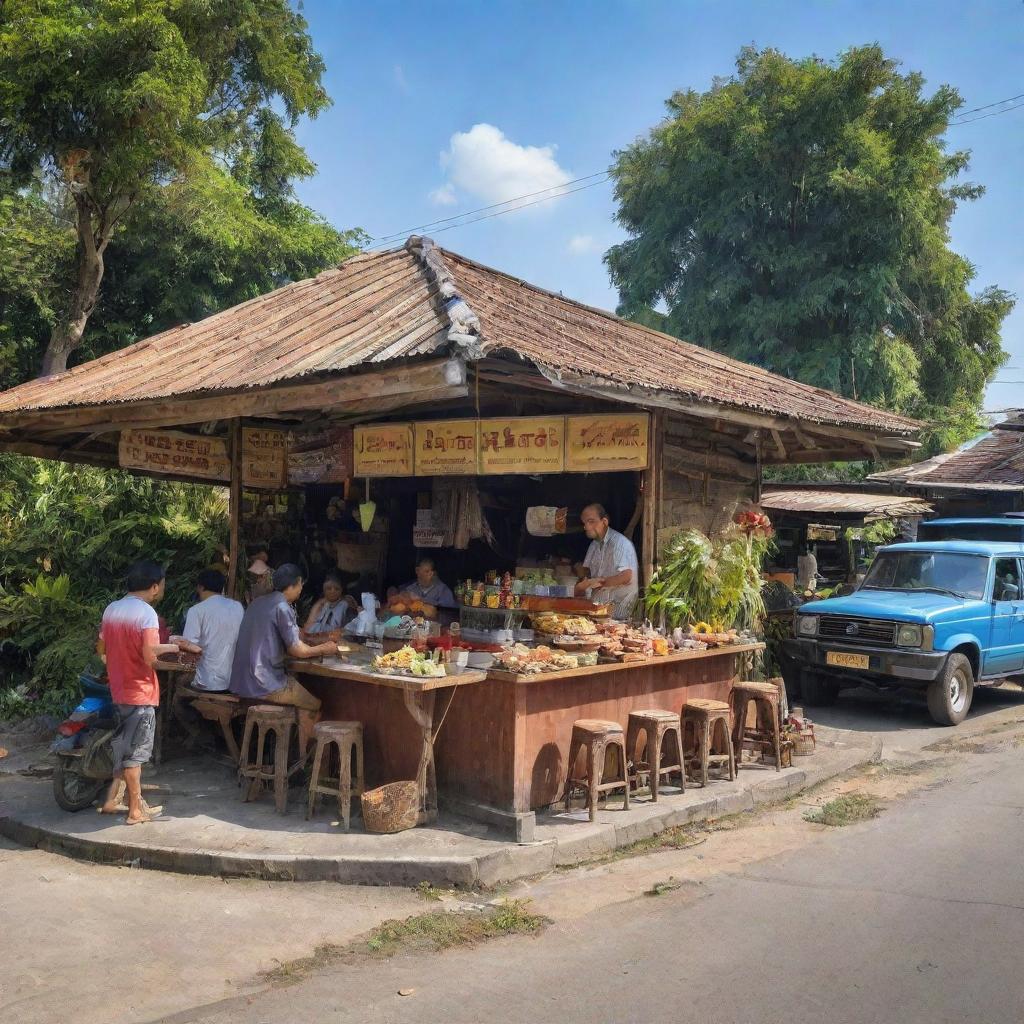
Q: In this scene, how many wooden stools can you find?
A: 6